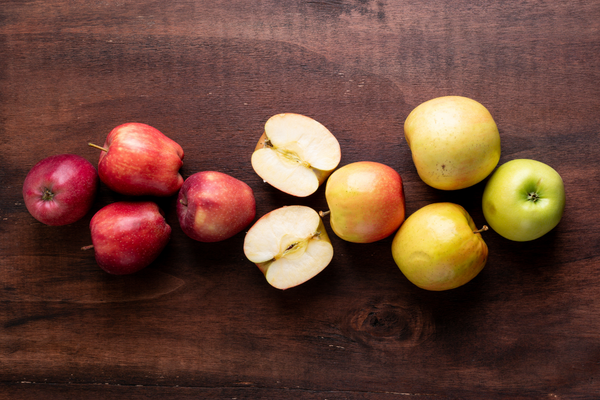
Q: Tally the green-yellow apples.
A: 3